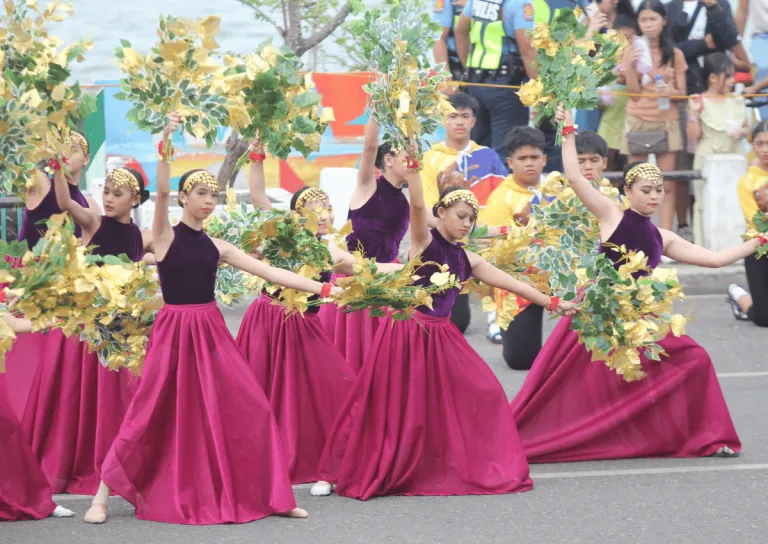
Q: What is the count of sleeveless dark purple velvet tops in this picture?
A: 7